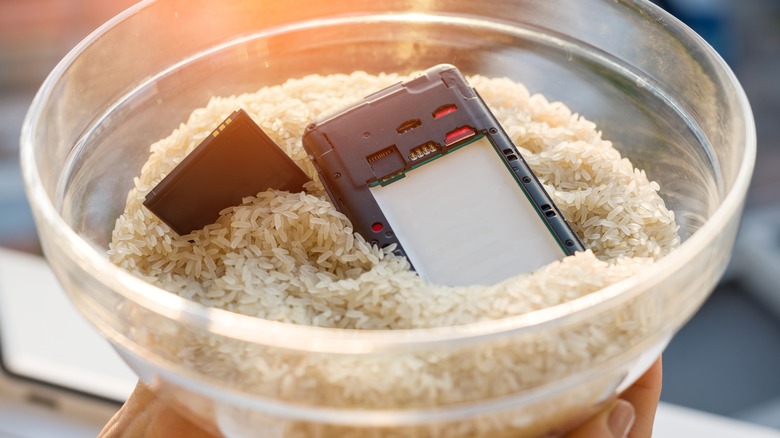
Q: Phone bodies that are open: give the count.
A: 1